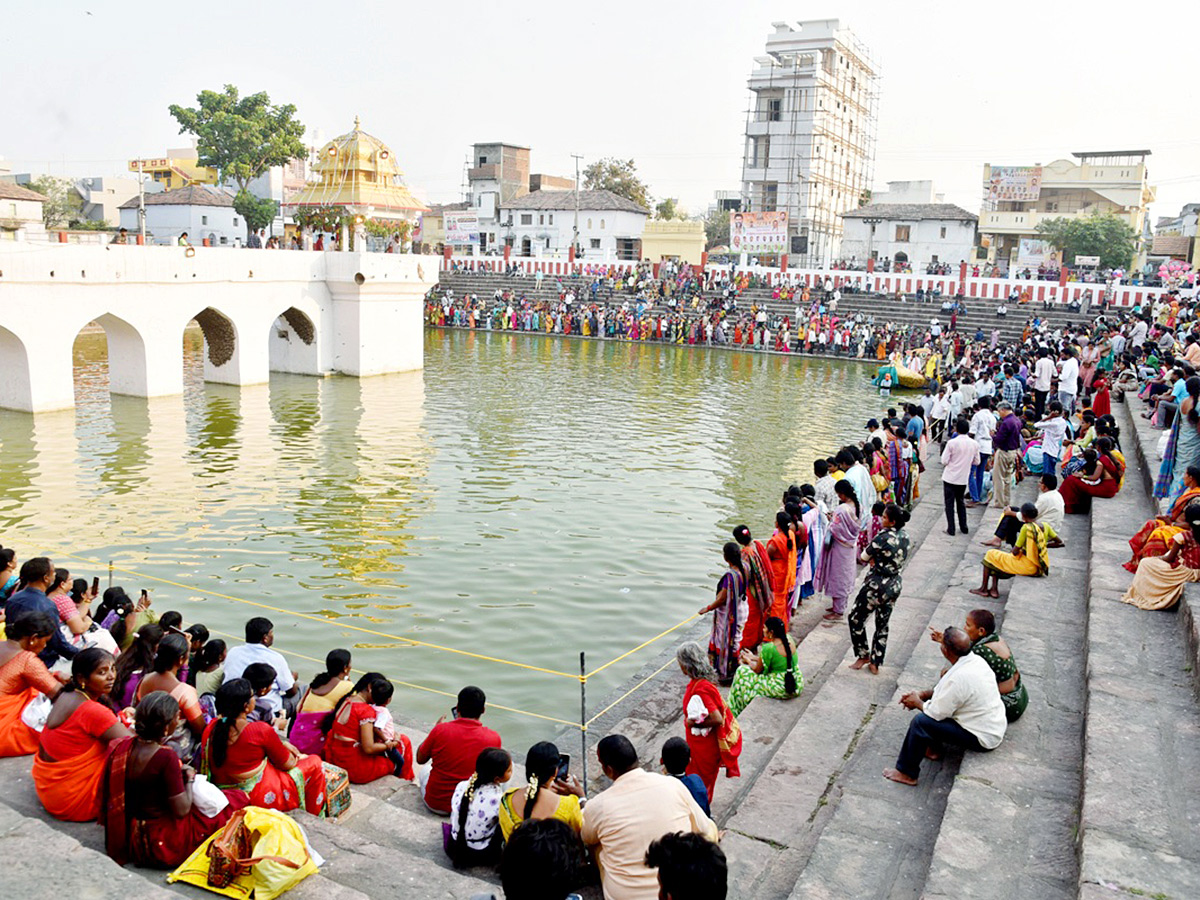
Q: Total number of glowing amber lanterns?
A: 0